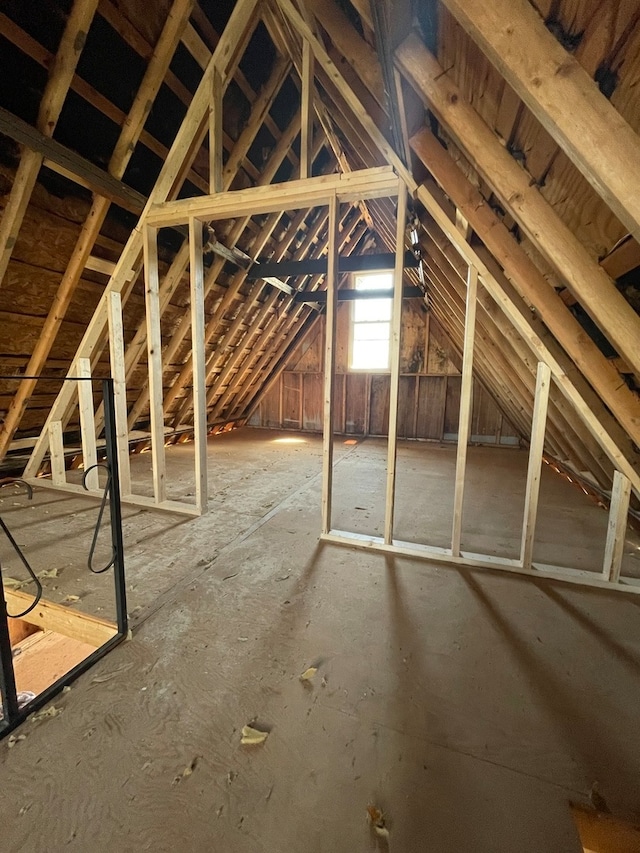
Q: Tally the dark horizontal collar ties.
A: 2